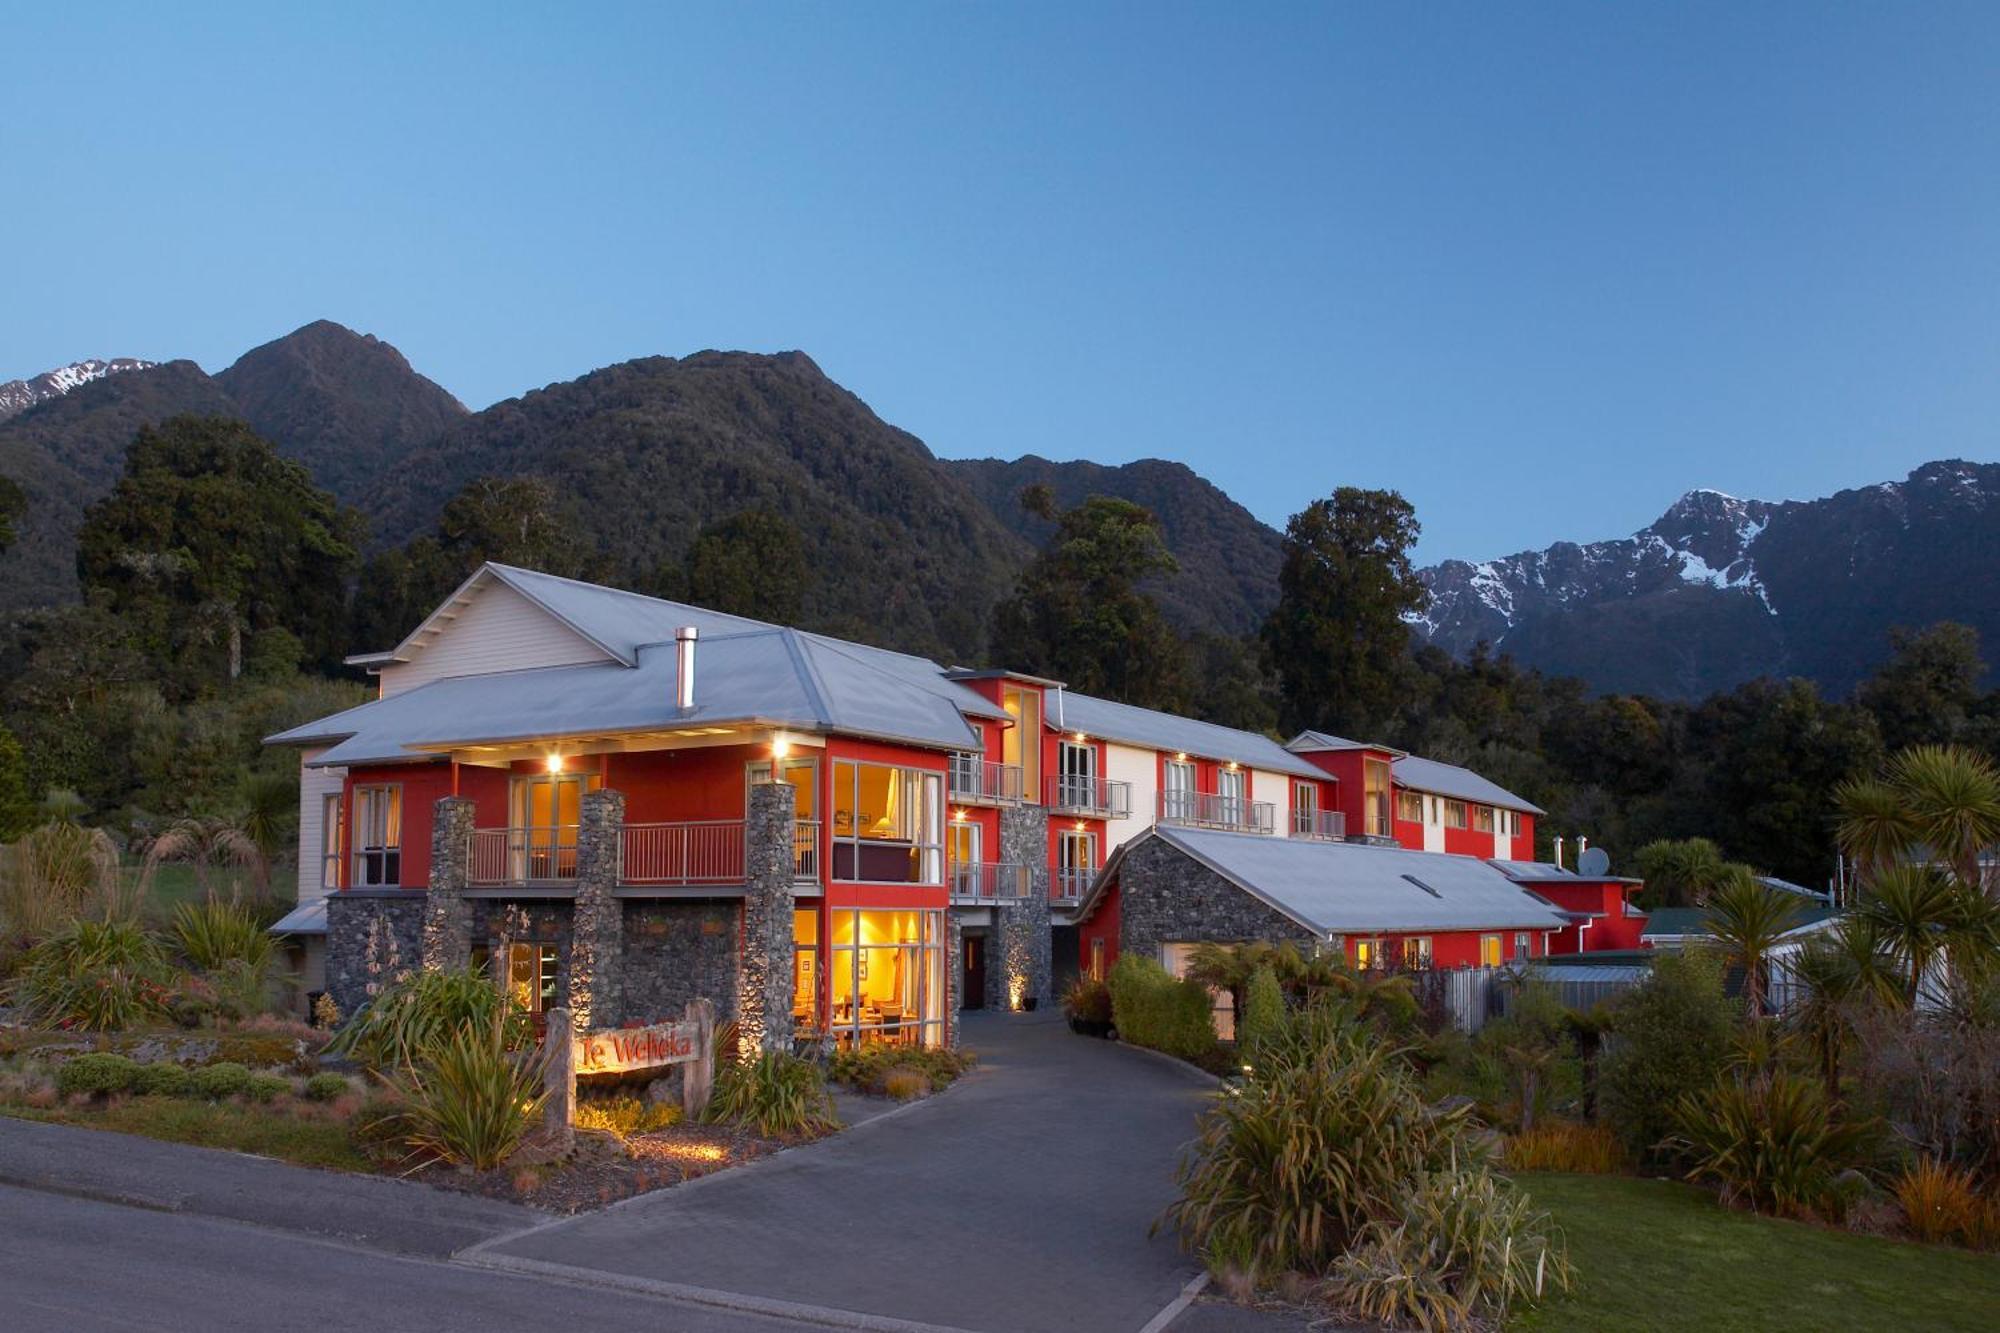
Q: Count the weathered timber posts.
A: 2